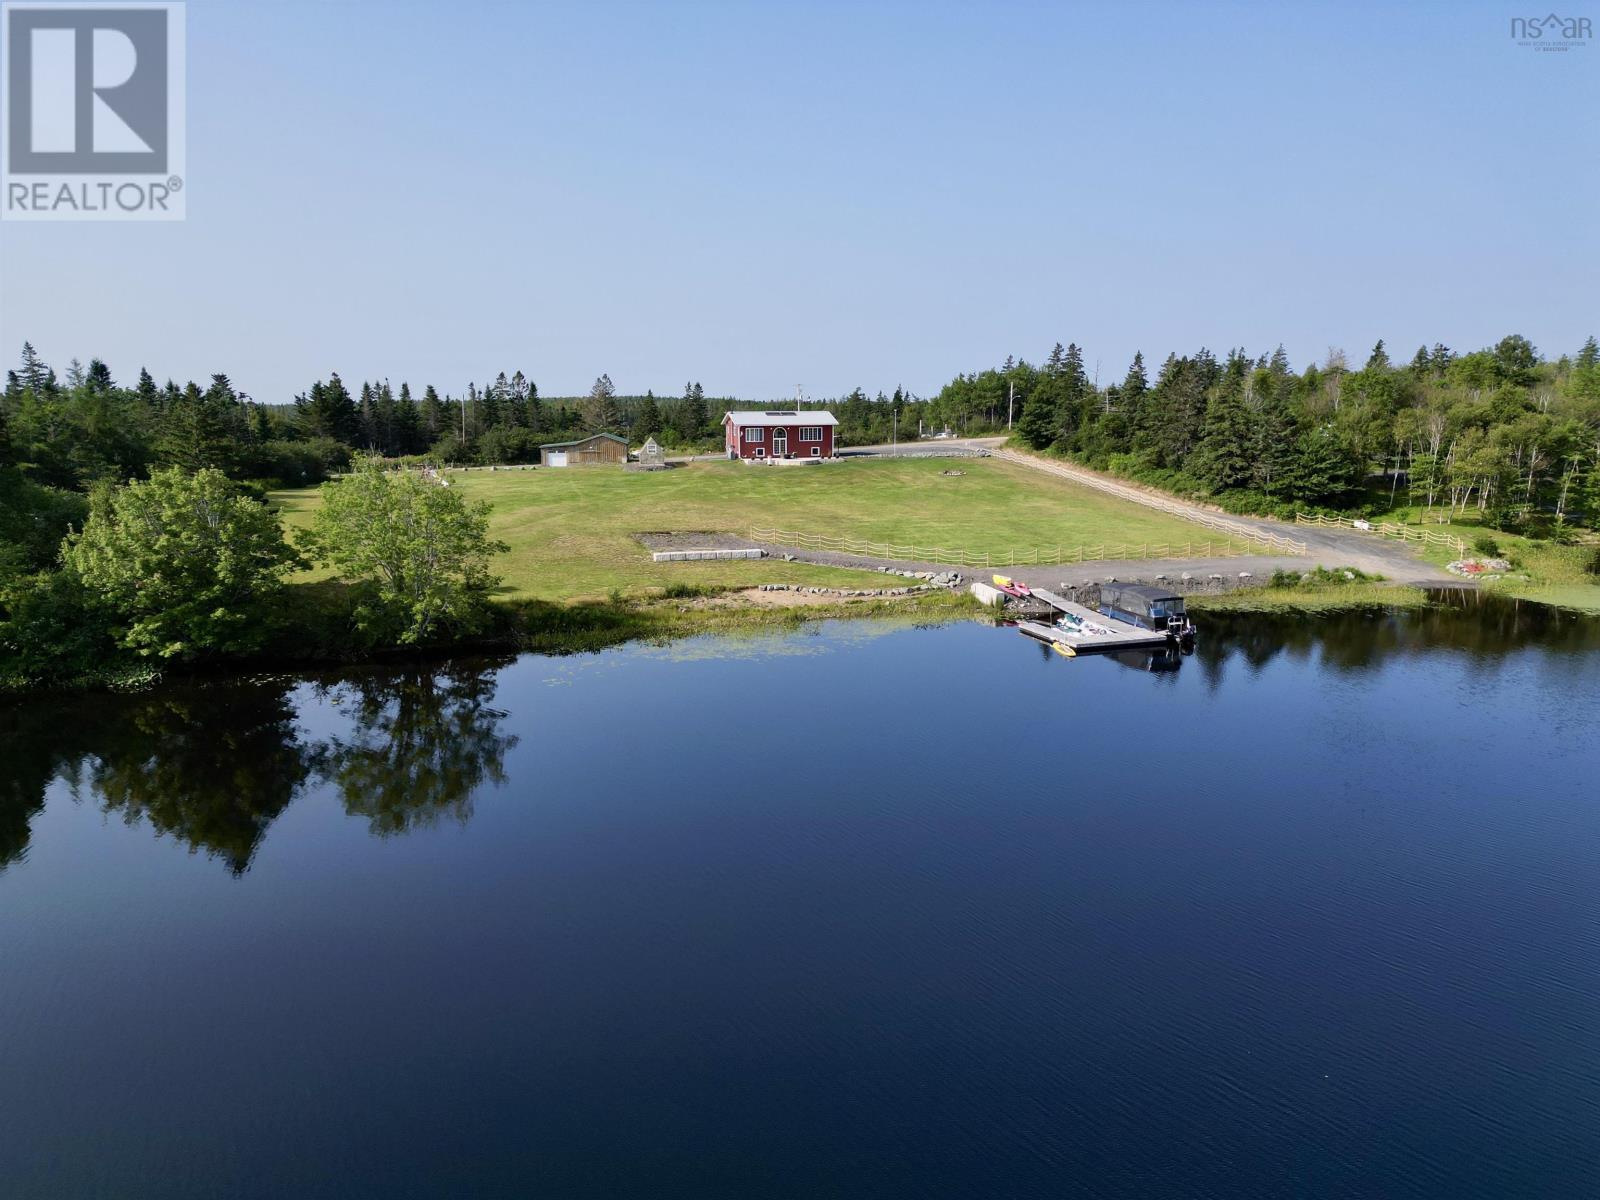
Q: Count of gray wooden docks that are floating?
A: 1